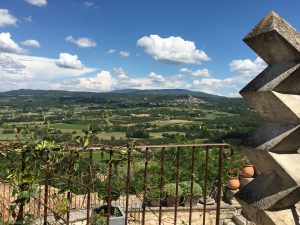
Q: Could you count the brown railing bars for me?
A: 12